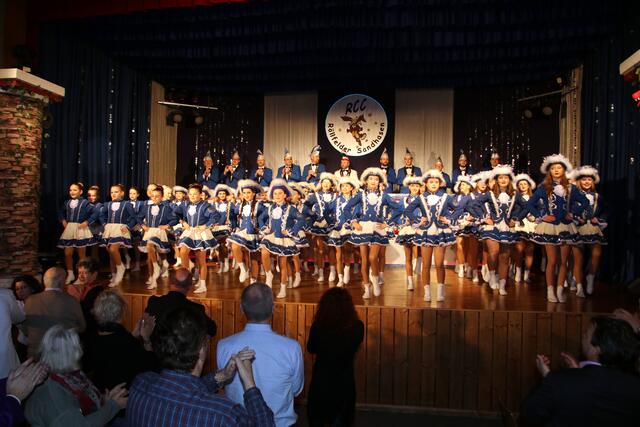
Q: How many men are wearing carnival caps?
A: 11